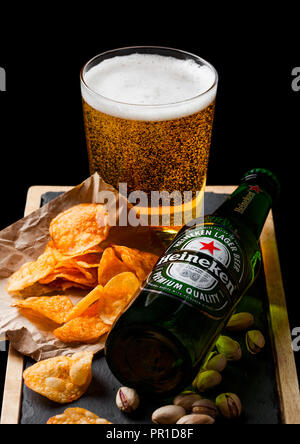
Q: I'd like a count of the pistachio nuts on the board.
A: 11